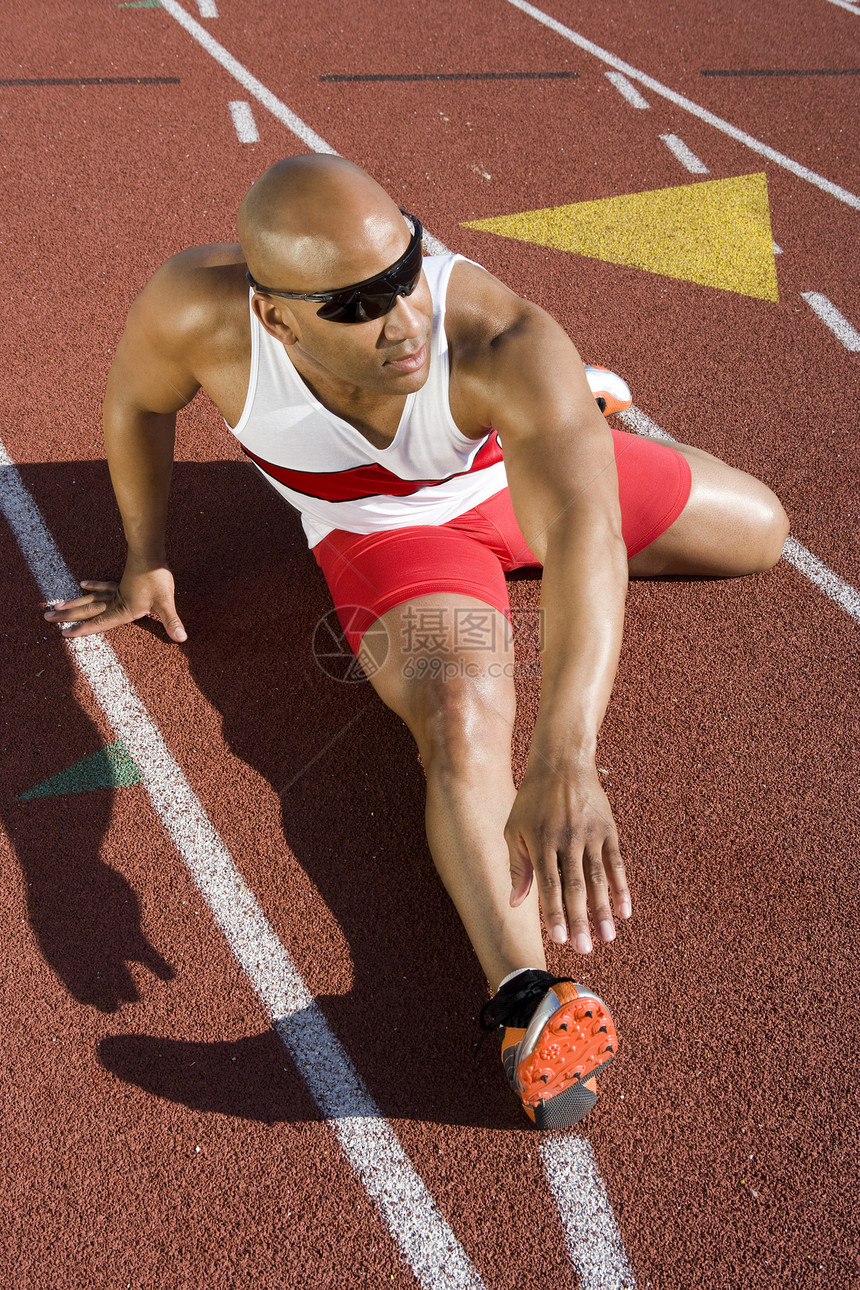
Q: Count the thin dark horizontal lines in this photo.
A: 3